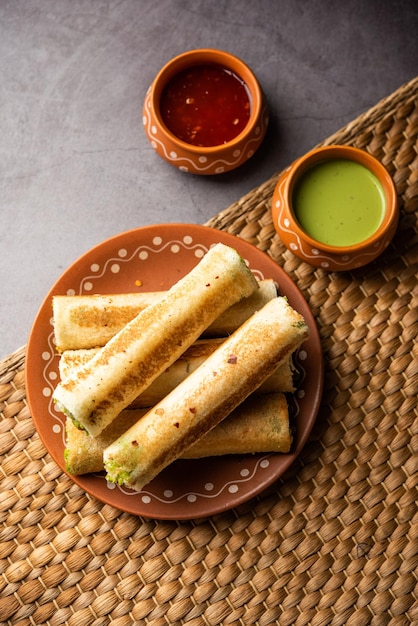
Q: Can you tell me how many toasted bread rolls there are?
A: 5